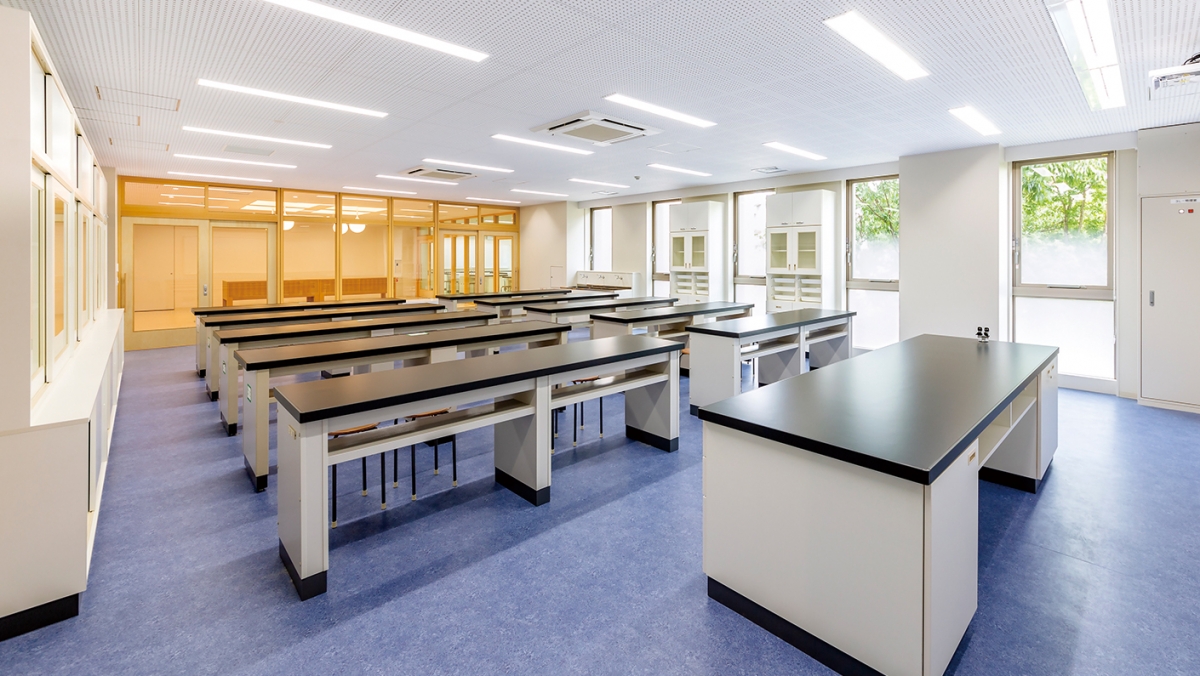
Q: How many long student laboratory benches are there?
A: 10